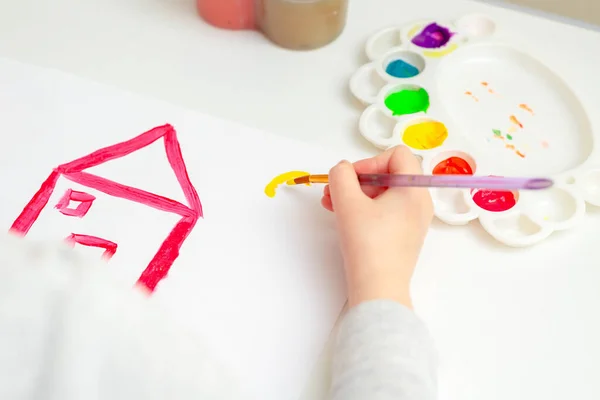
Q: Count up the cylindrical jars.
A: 2